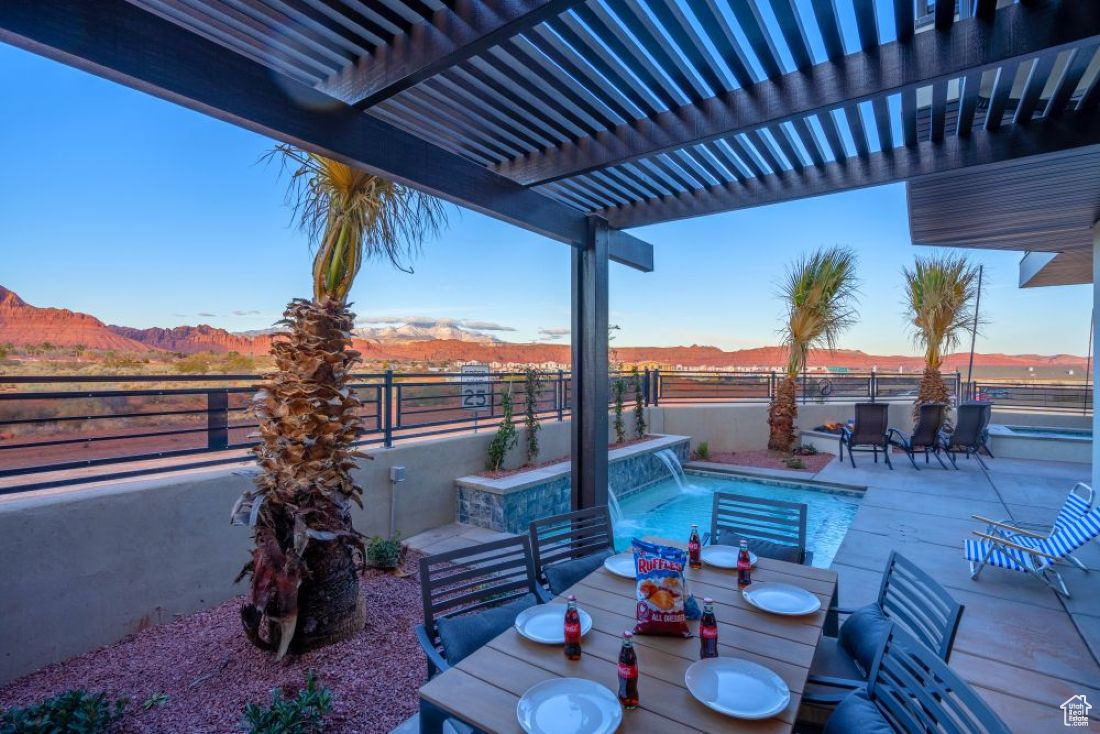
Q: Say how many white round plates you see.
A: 6